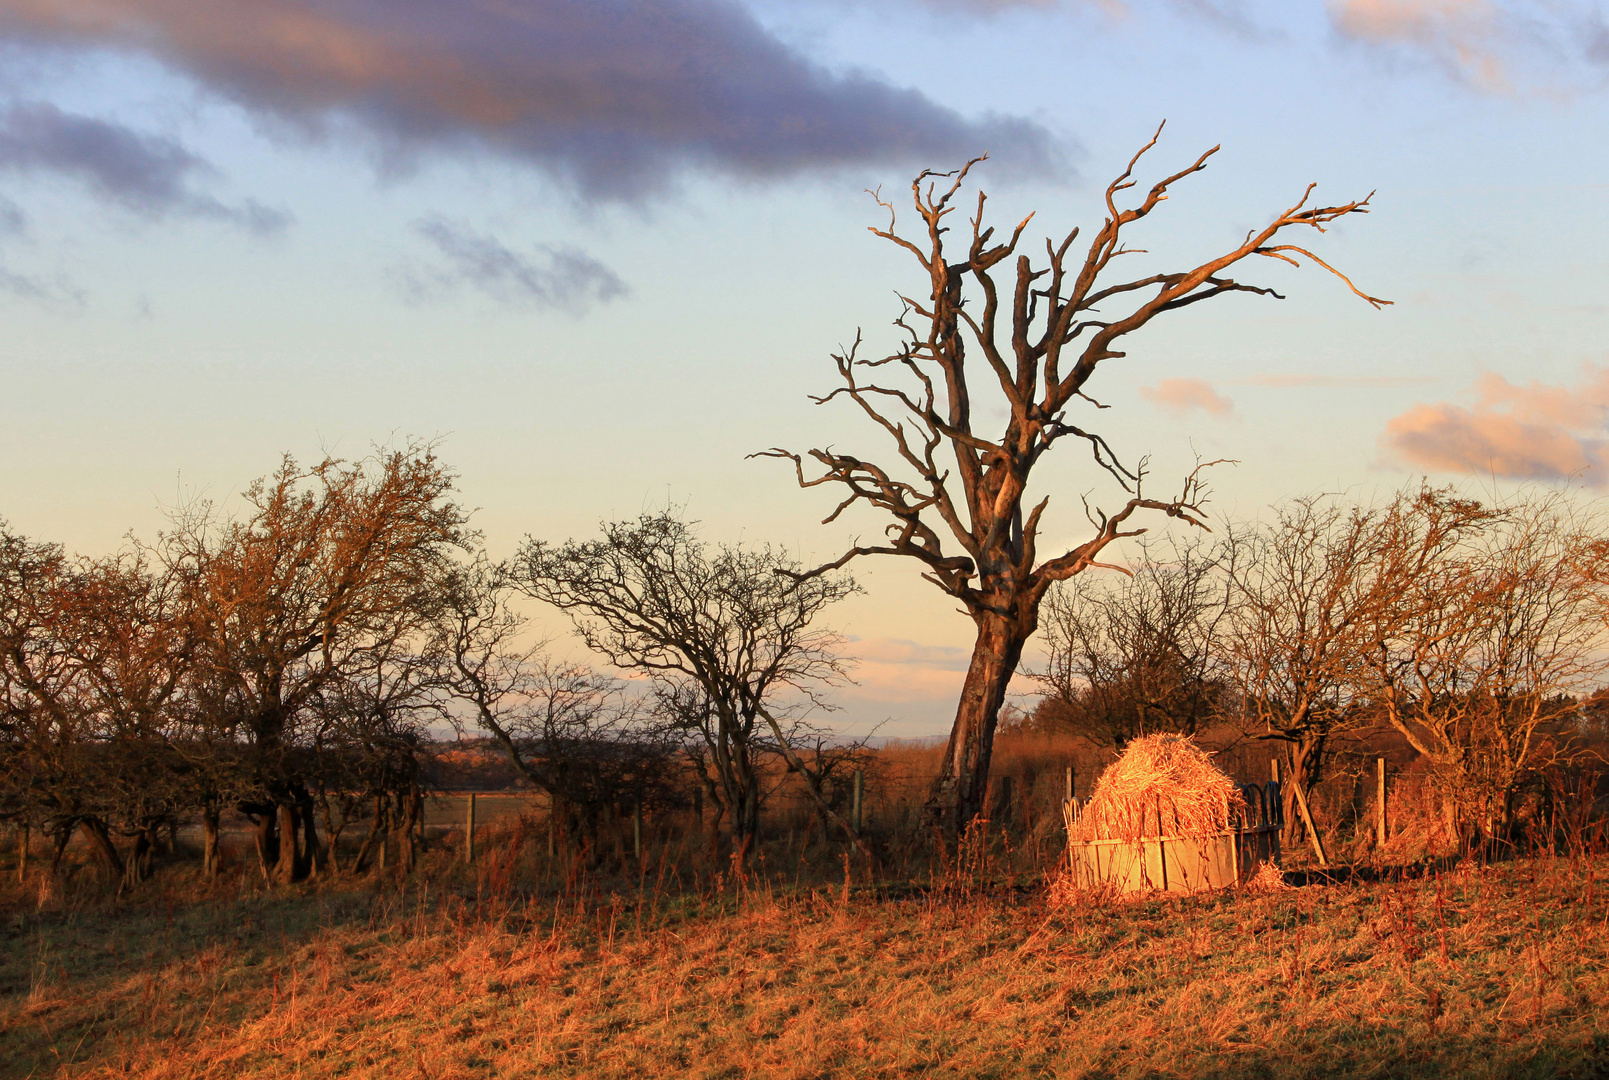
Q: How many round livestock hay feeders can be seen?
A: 1